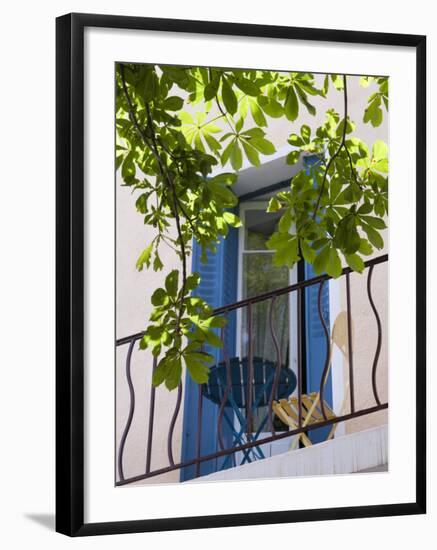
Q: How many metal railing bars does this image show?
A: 11